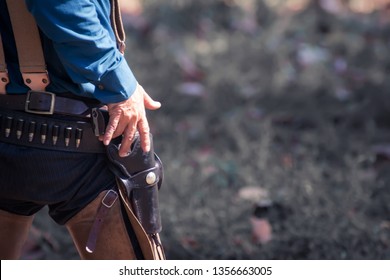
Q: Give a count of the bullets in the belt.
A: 7